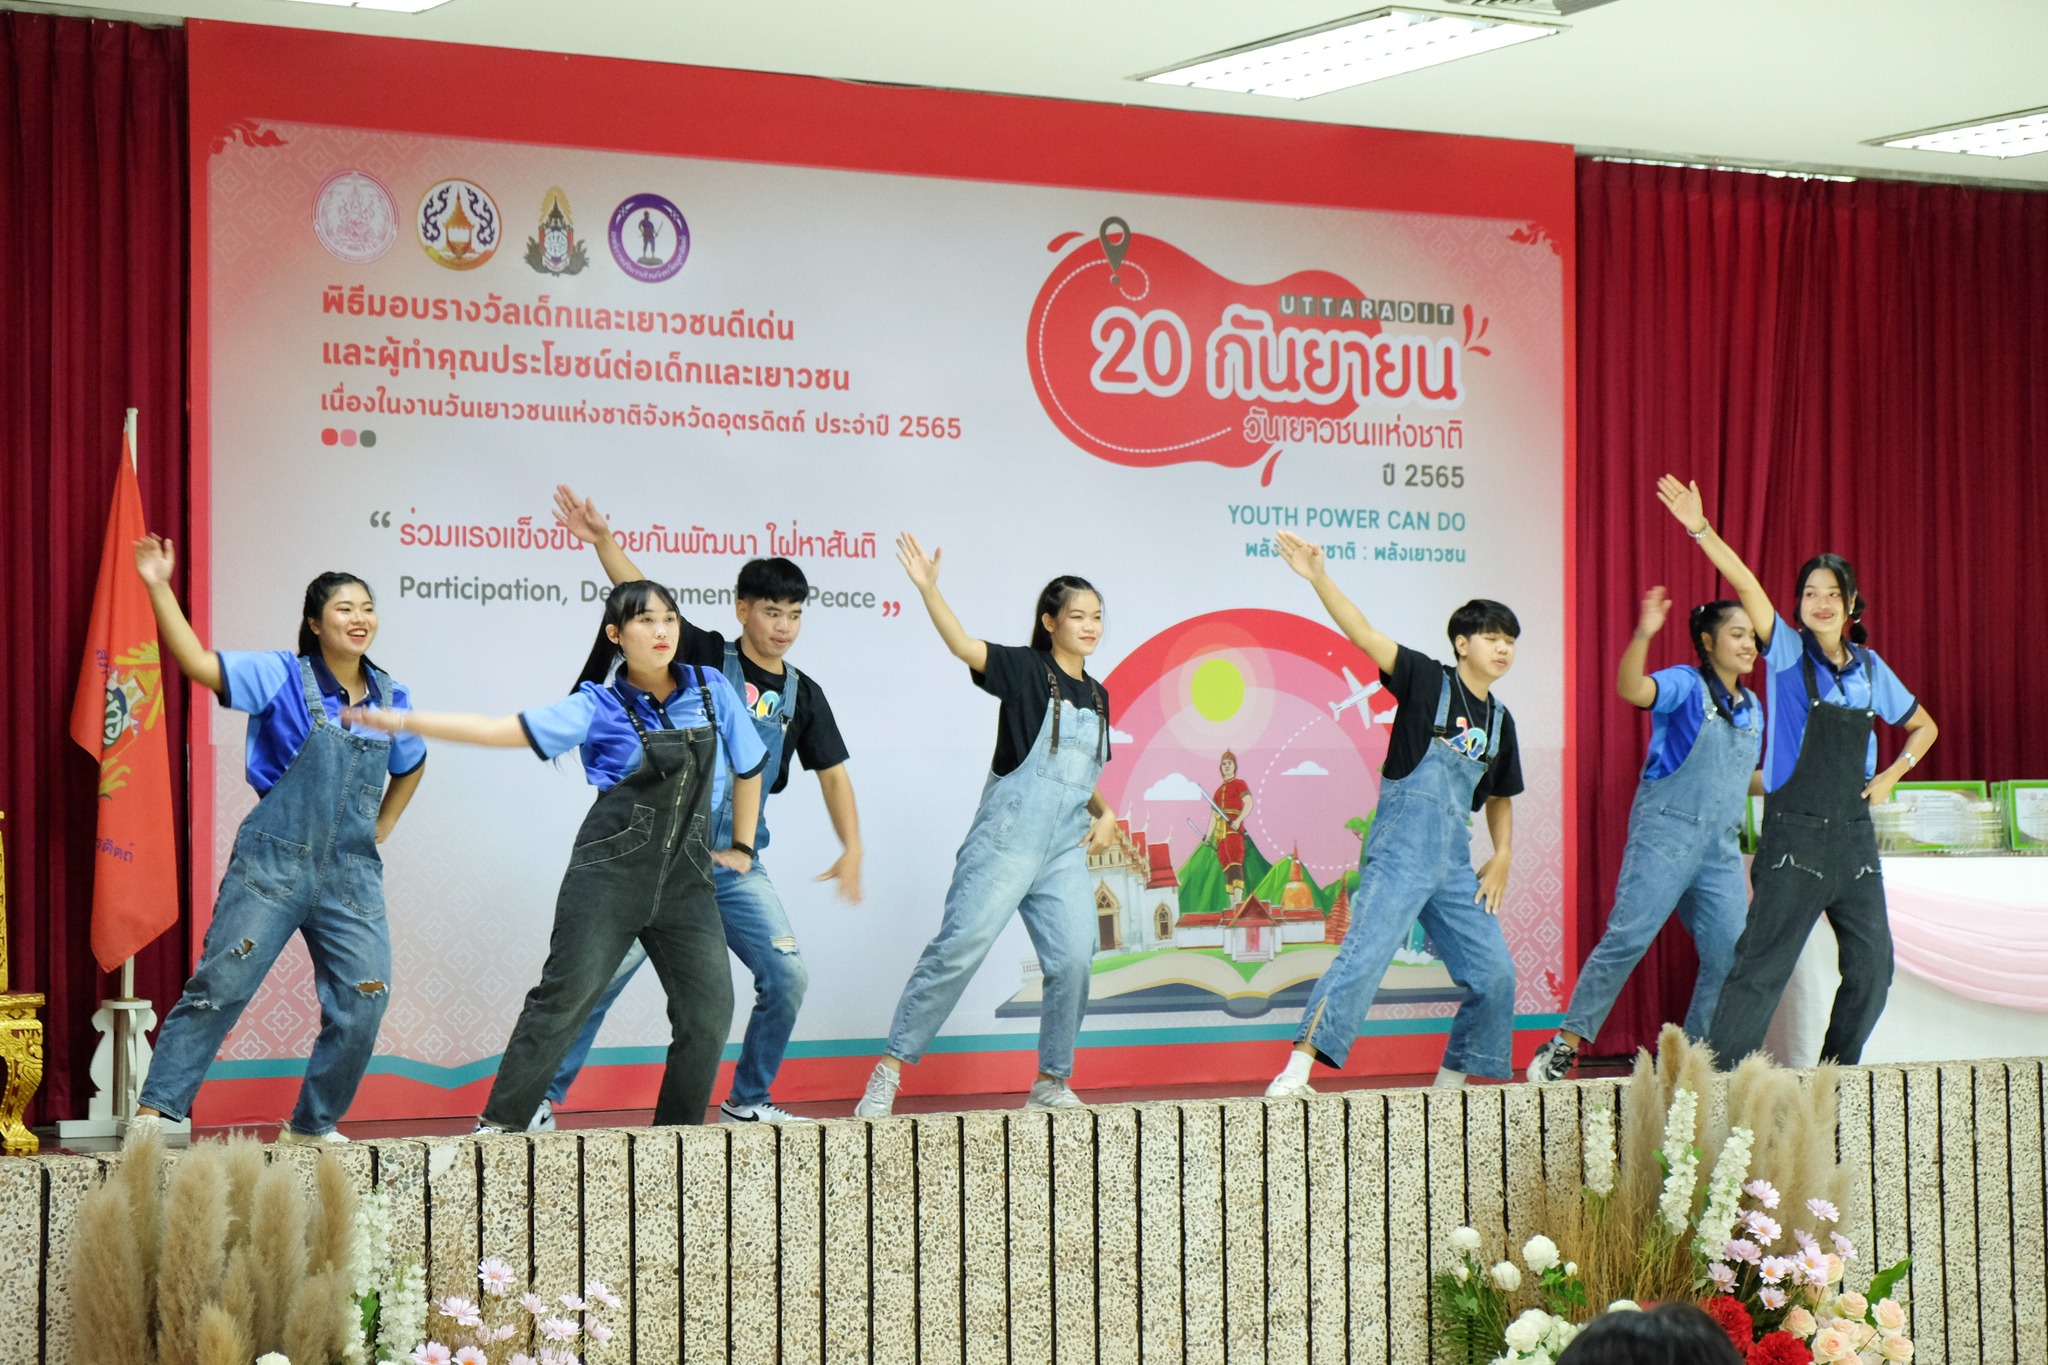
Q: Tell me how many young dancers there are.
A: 7